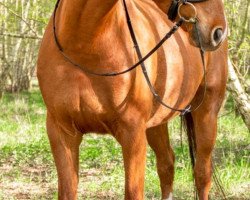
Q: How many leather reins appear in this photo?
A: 2